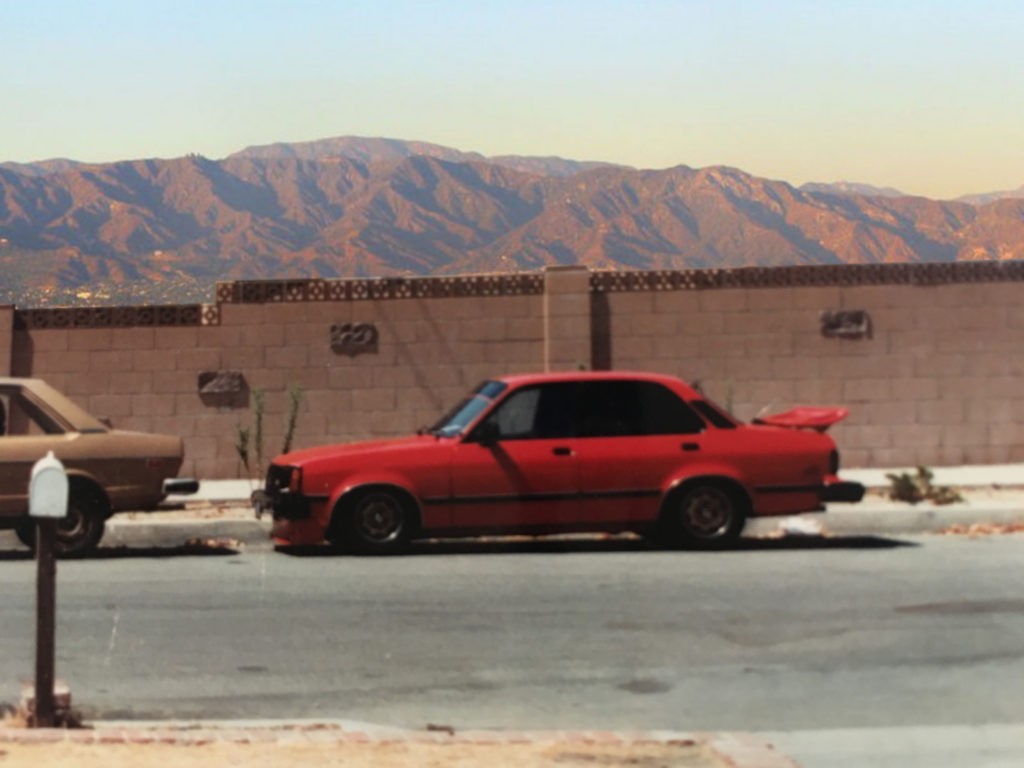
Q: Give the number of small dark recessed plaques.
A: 3